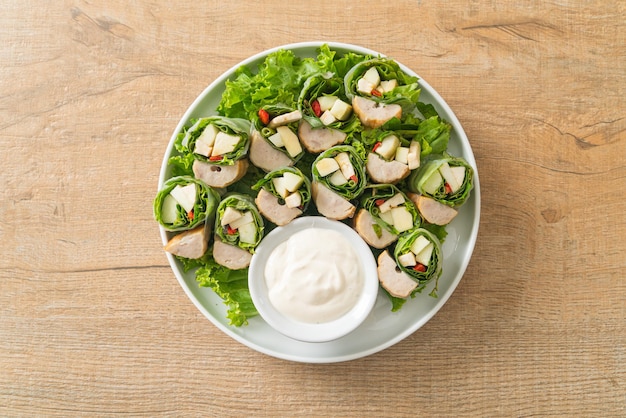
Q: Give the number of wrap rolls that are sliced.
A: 12